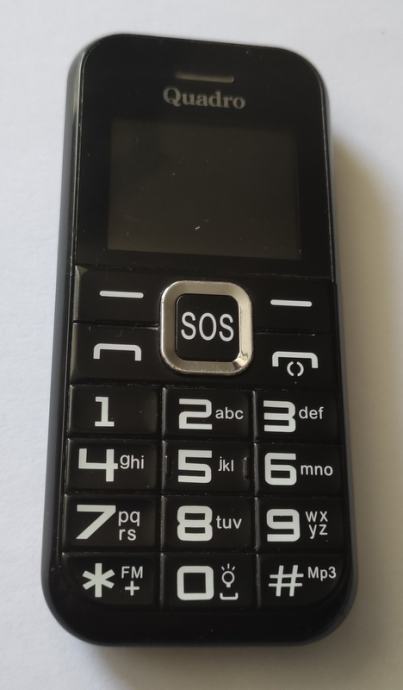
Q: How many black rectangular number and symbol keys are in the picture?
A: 12